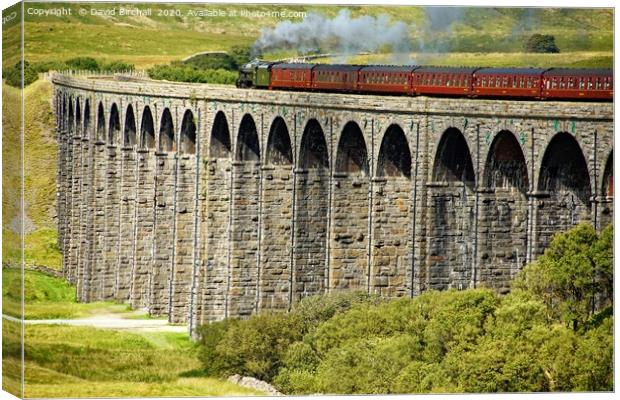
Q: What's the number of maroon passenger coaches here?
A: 6